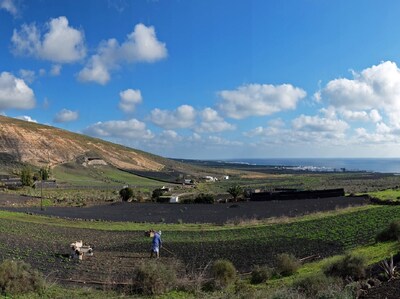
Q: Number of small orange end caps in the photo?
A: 0